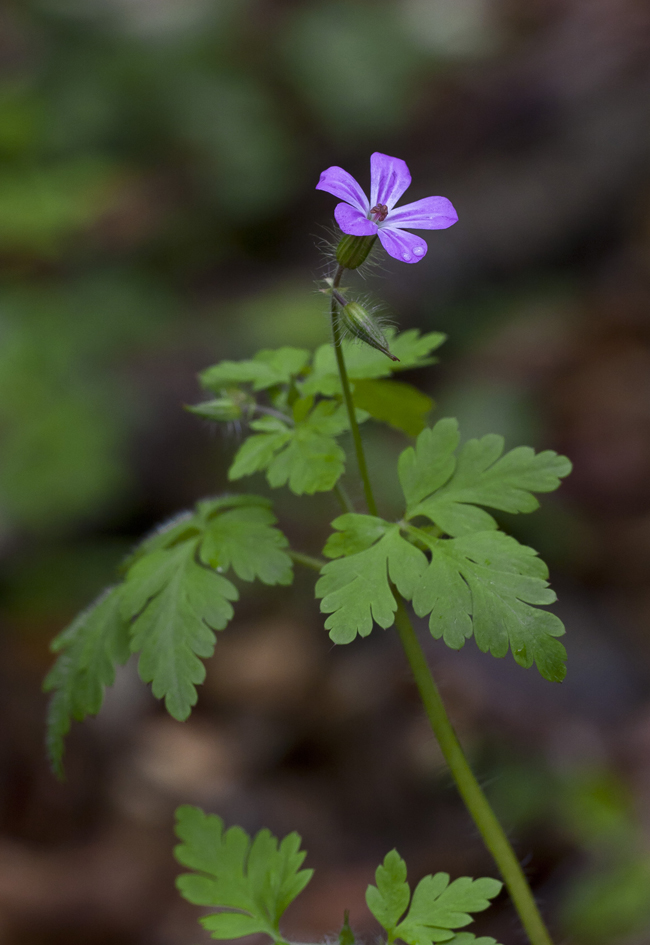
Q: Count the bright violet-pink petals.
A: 5